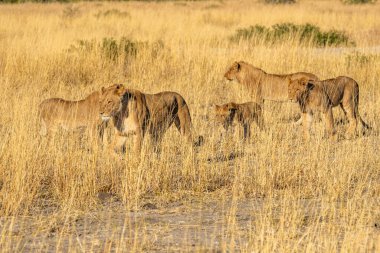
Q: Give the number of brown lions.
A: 5